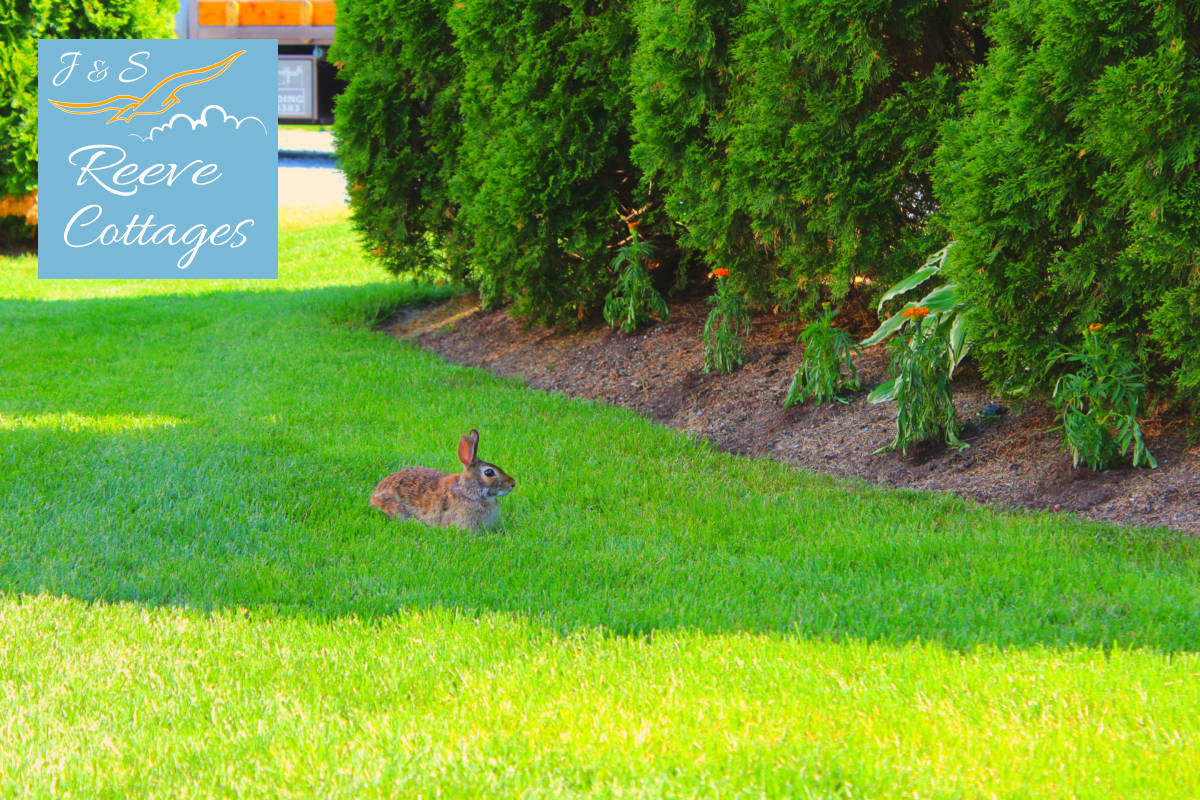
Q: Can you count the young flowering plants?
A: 5